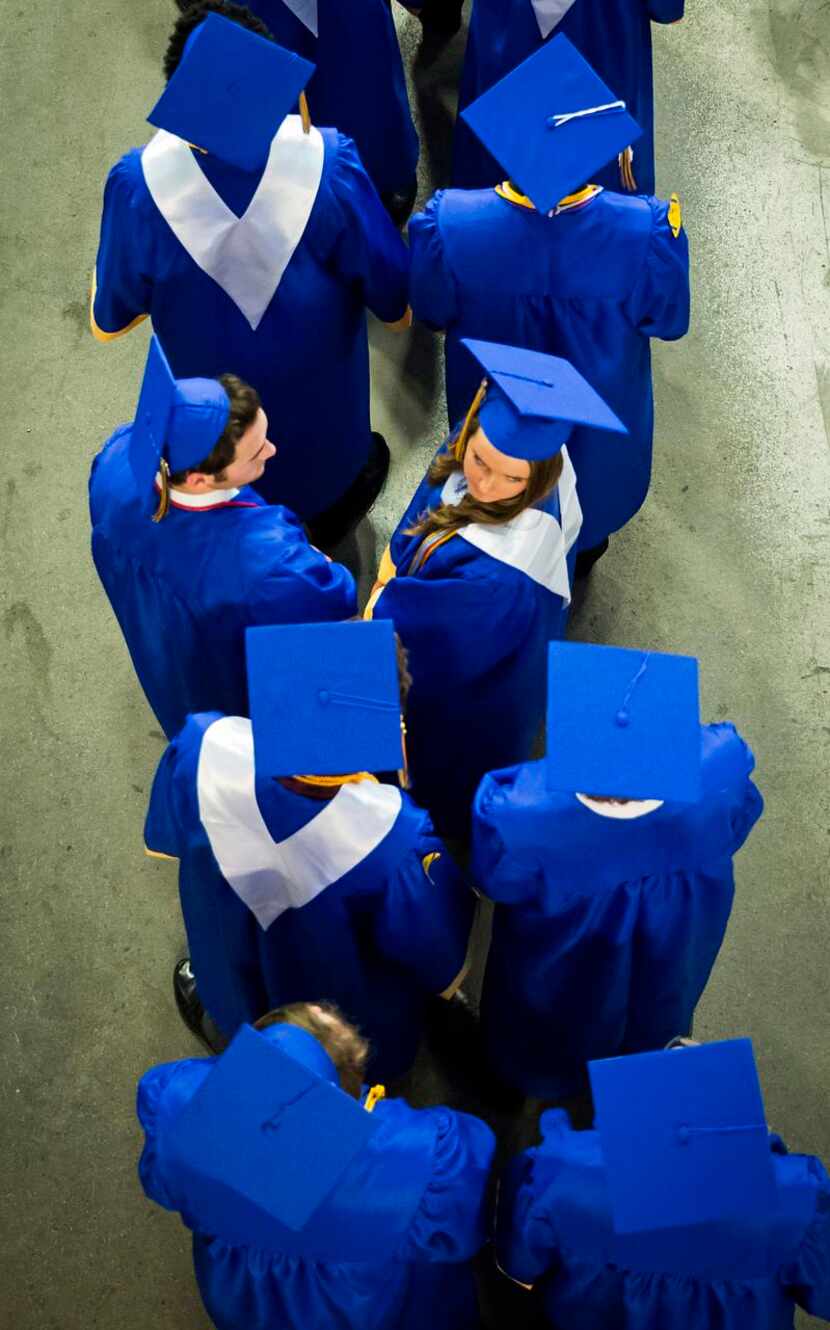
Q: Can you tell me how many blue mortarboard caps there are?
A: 8